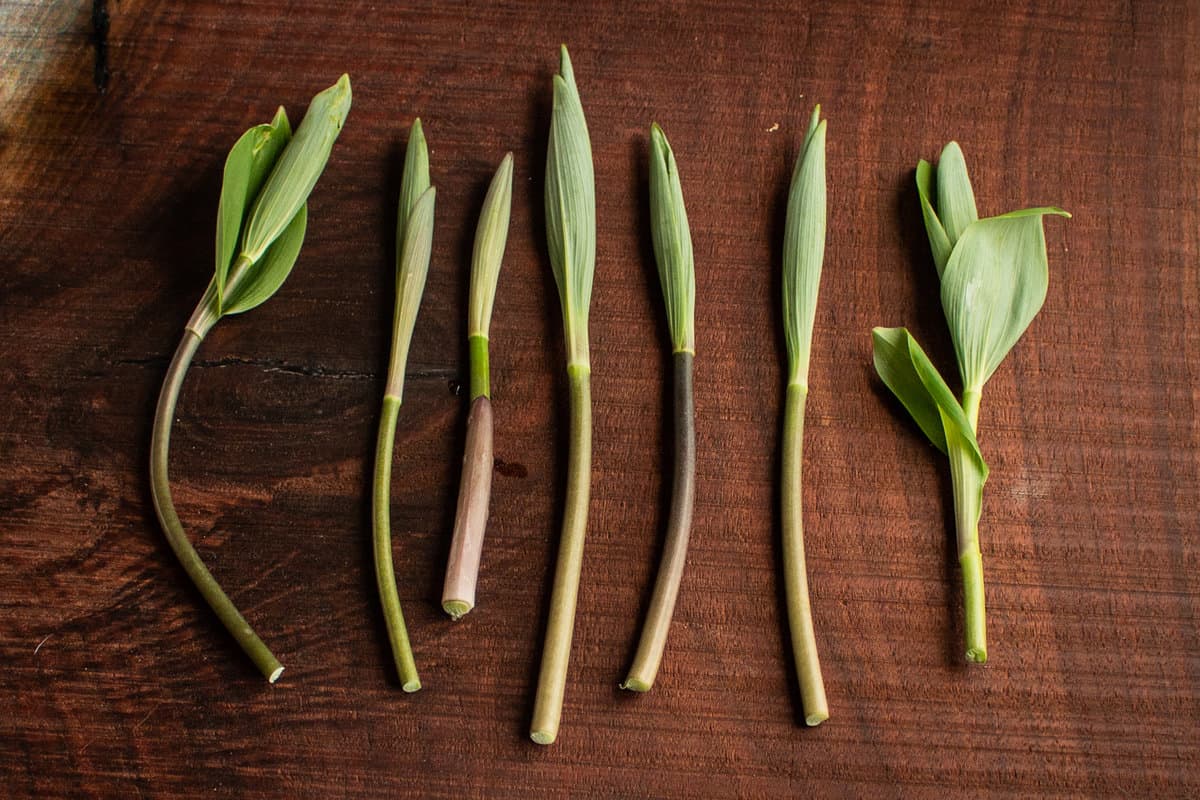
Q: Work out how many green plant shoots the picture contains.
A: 7